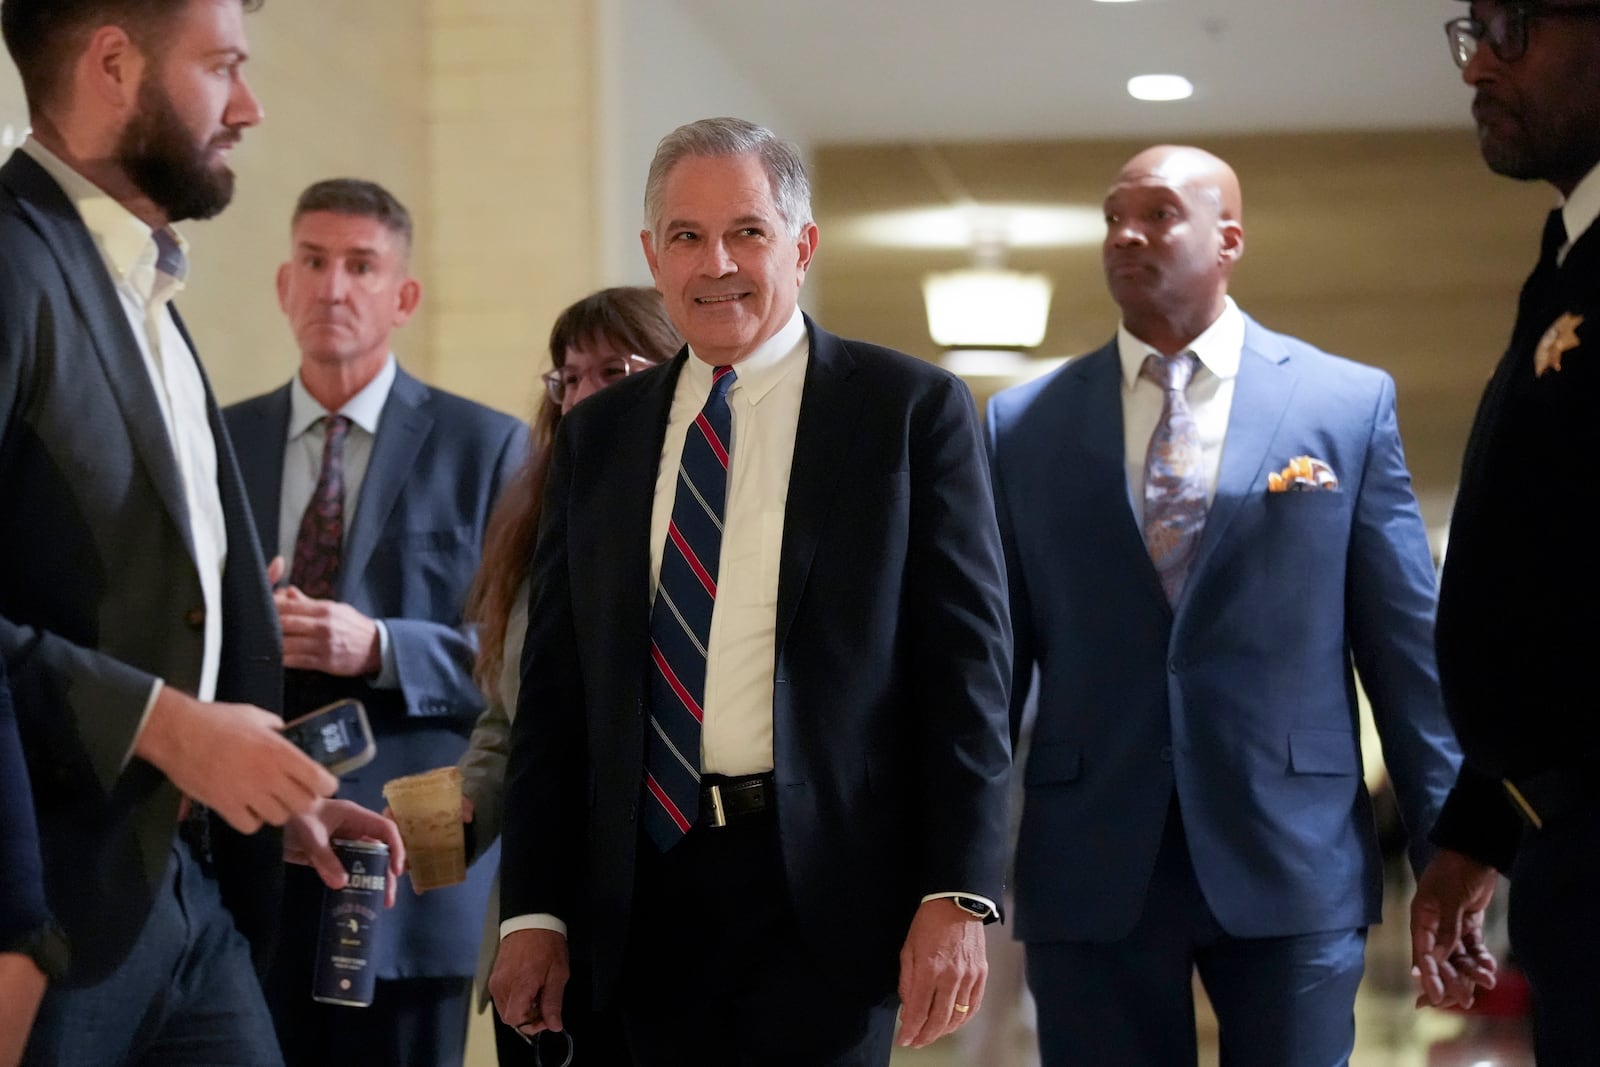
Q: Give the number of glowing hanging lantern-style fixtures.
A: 1